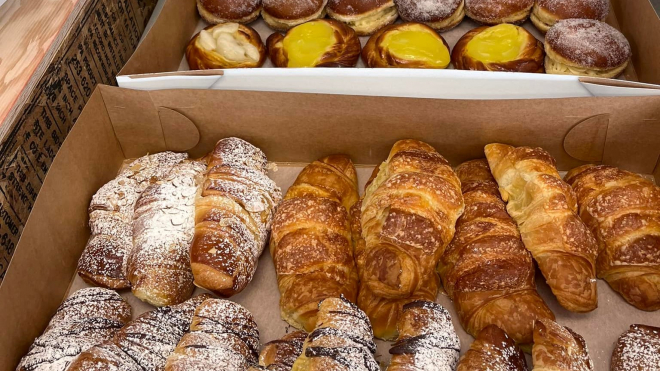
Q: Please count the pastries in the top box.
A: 11